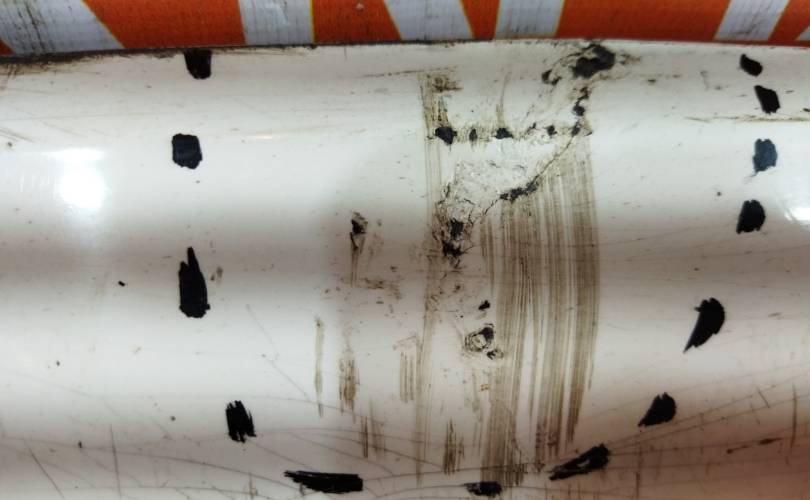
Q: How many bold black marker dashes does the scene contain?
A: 13